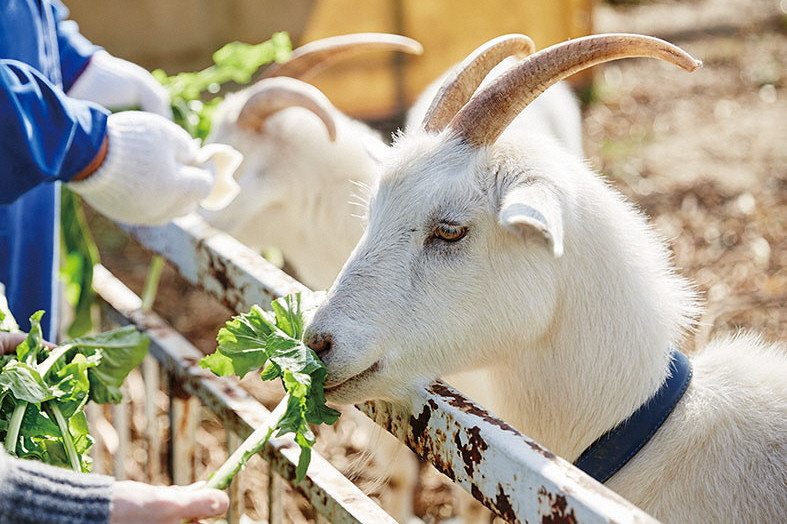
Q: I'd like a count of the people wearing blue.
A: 1